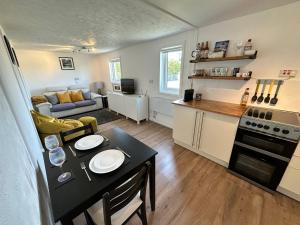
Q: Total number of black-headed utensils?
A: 4